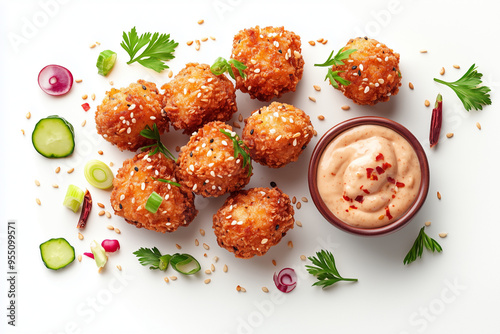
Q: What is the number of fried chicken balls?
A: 8